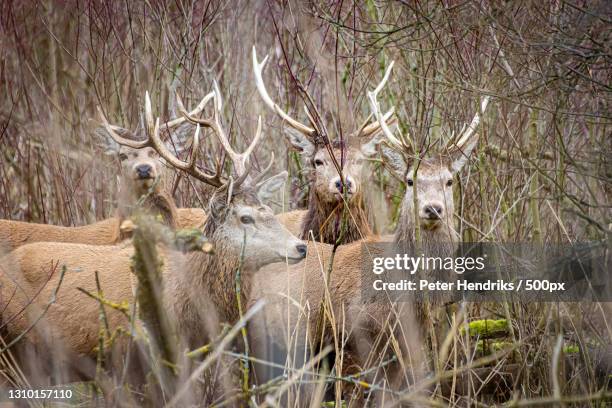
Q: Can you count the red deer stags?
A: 4